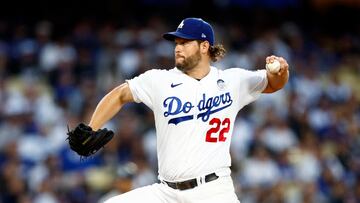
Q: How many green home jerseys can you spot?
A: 0